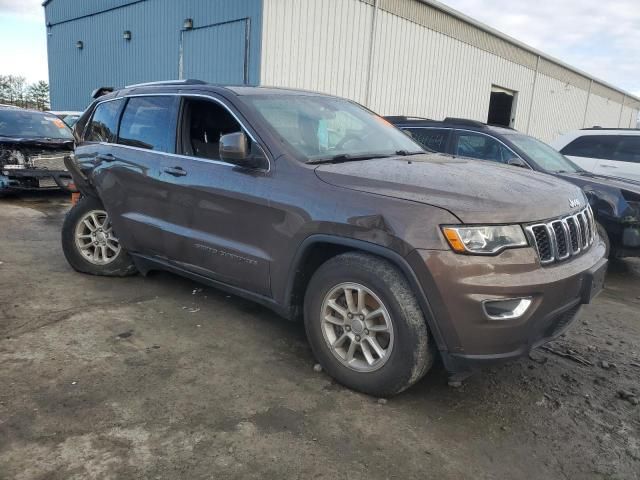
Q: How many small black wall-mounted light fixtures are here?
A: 3